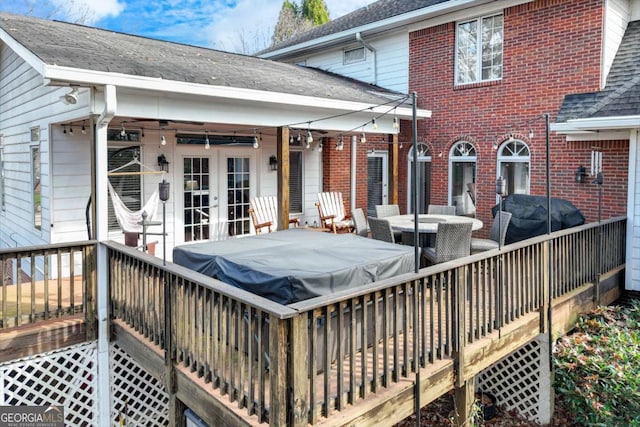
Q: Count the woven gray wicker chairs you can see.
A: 6